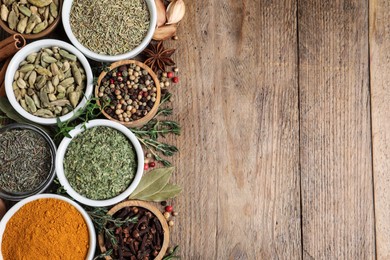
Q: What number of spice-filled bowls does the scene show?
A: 8